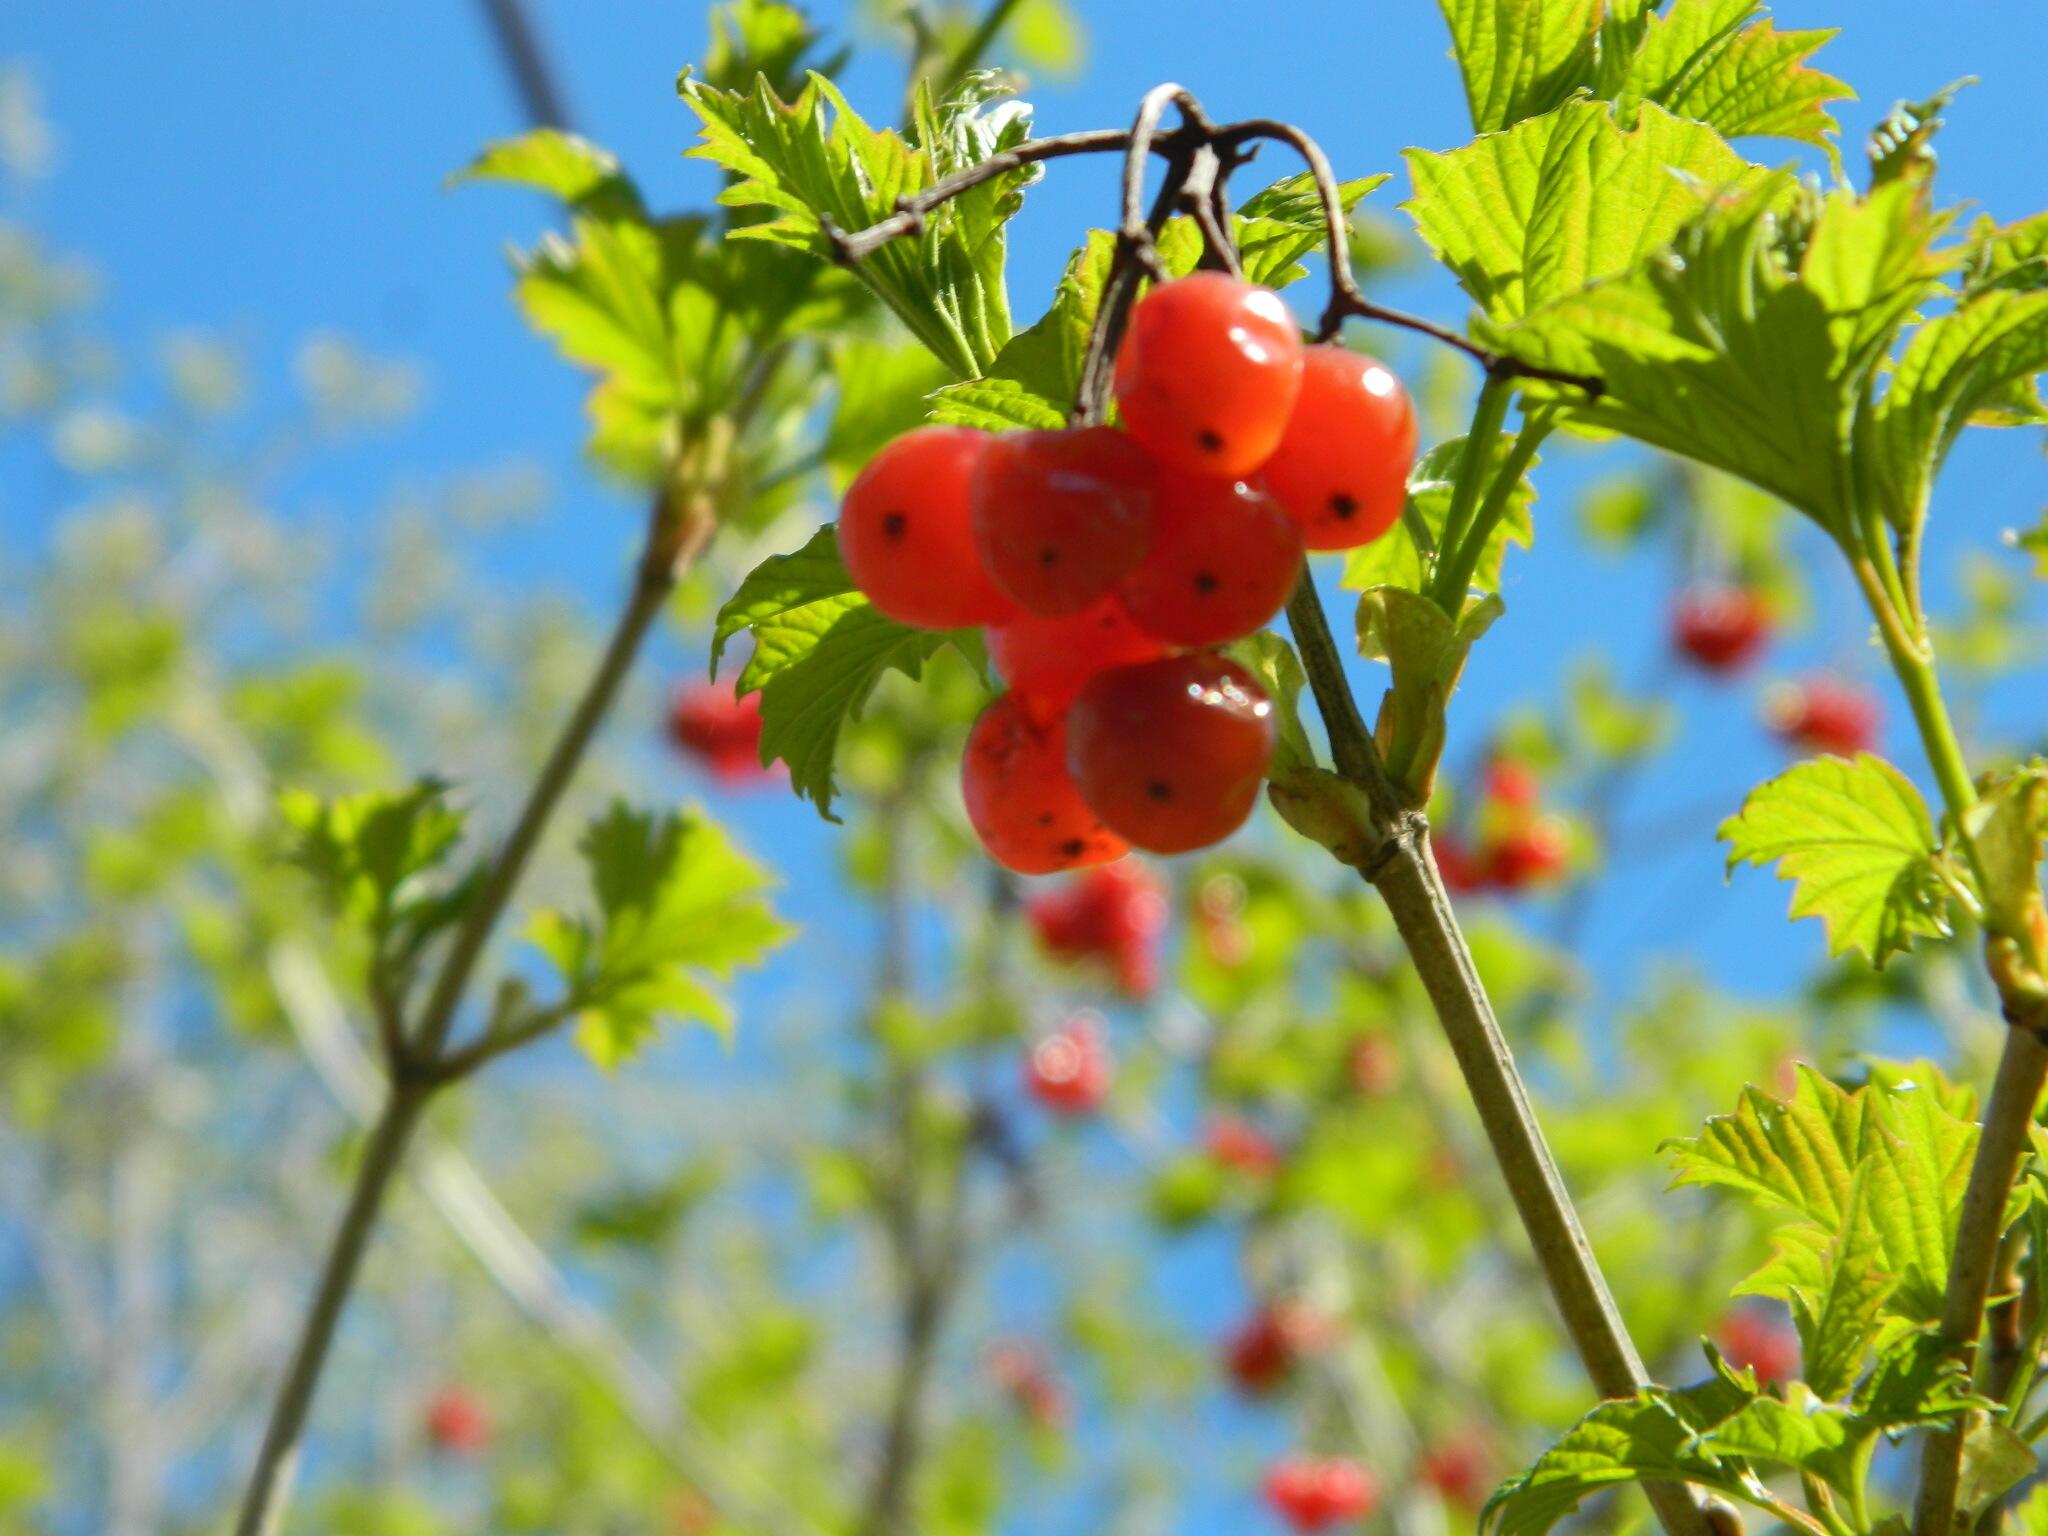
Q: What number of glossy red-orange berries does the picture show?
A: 8